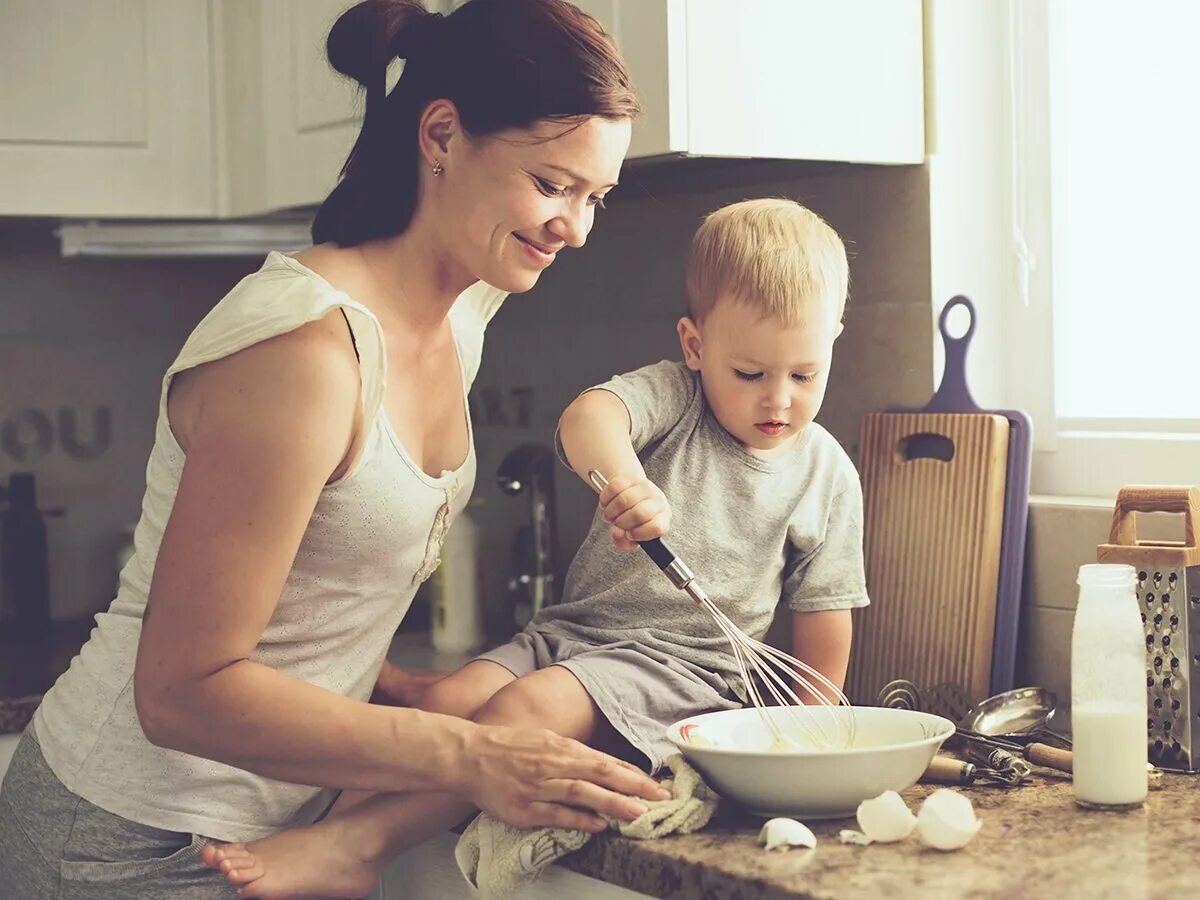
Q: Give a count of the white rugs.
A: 1